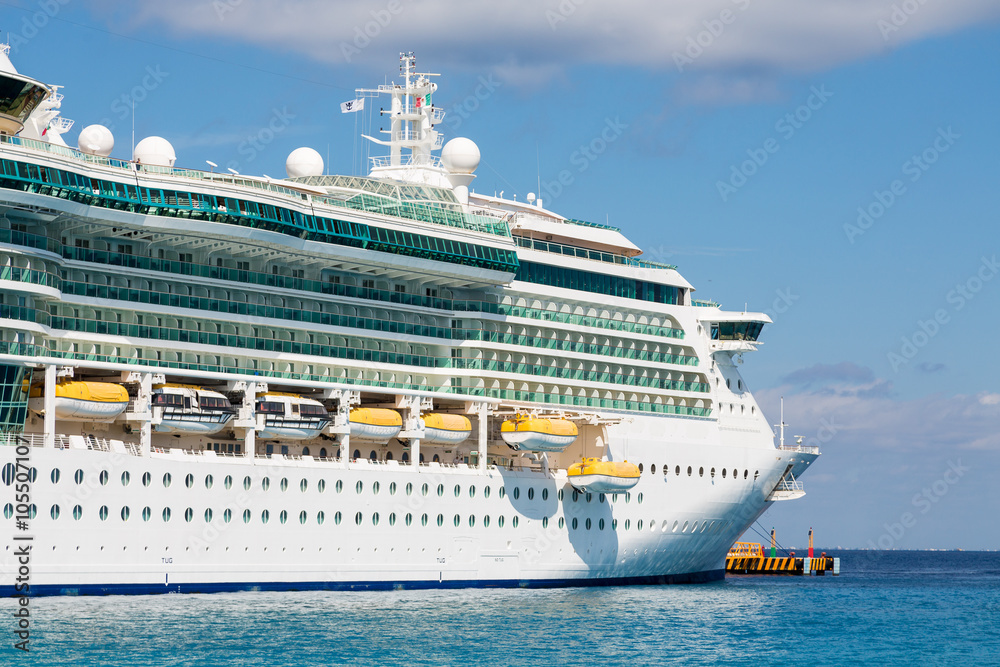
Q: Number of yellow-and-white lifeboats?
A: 5